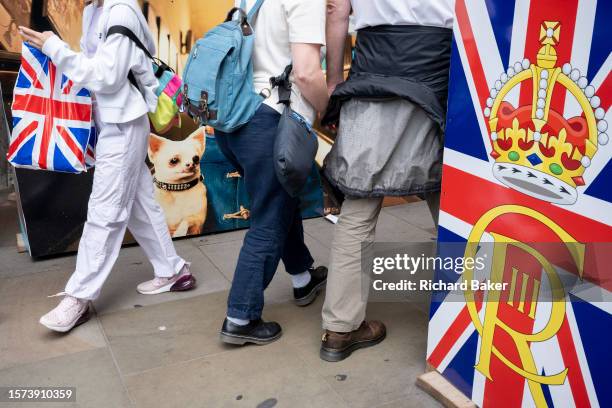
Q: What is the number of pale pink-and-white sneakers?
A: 2